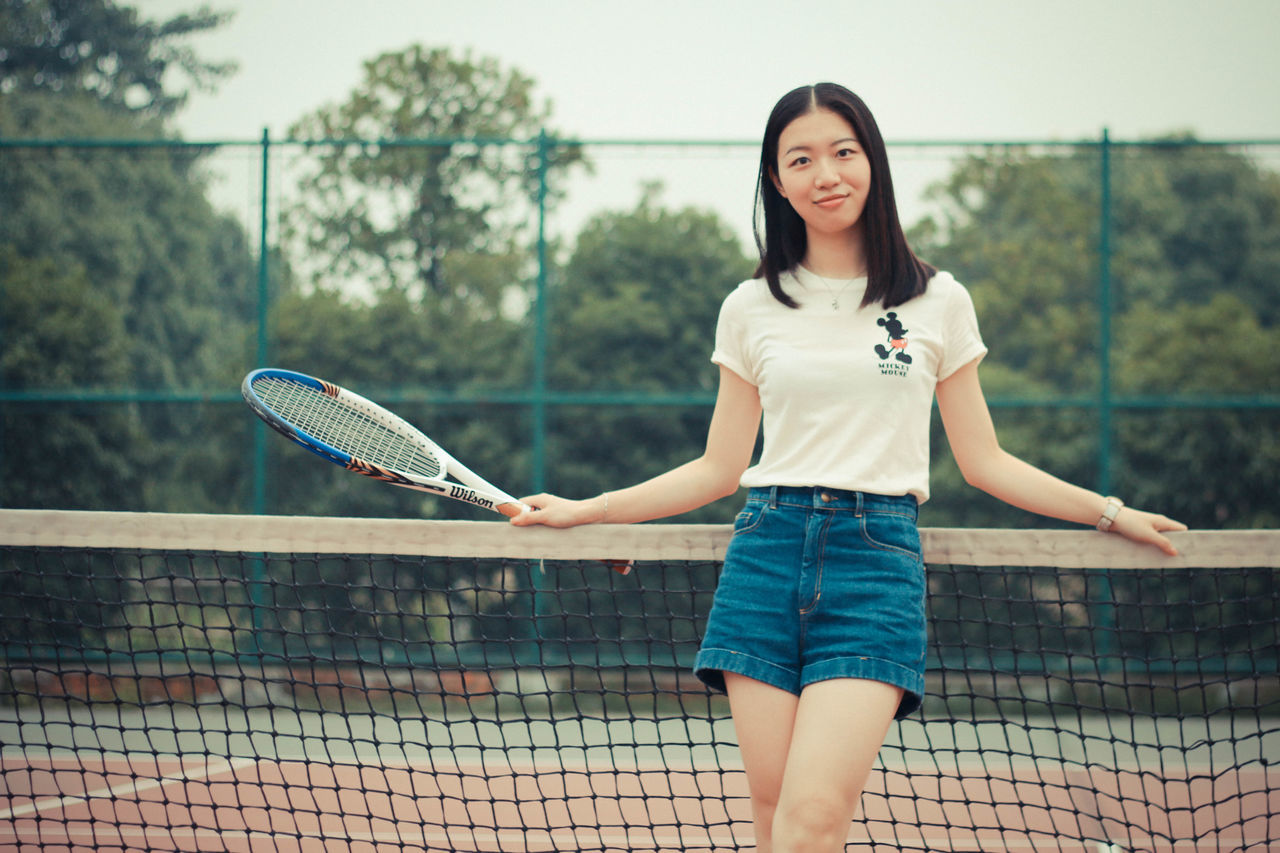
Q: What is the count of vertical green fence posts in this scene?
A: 3